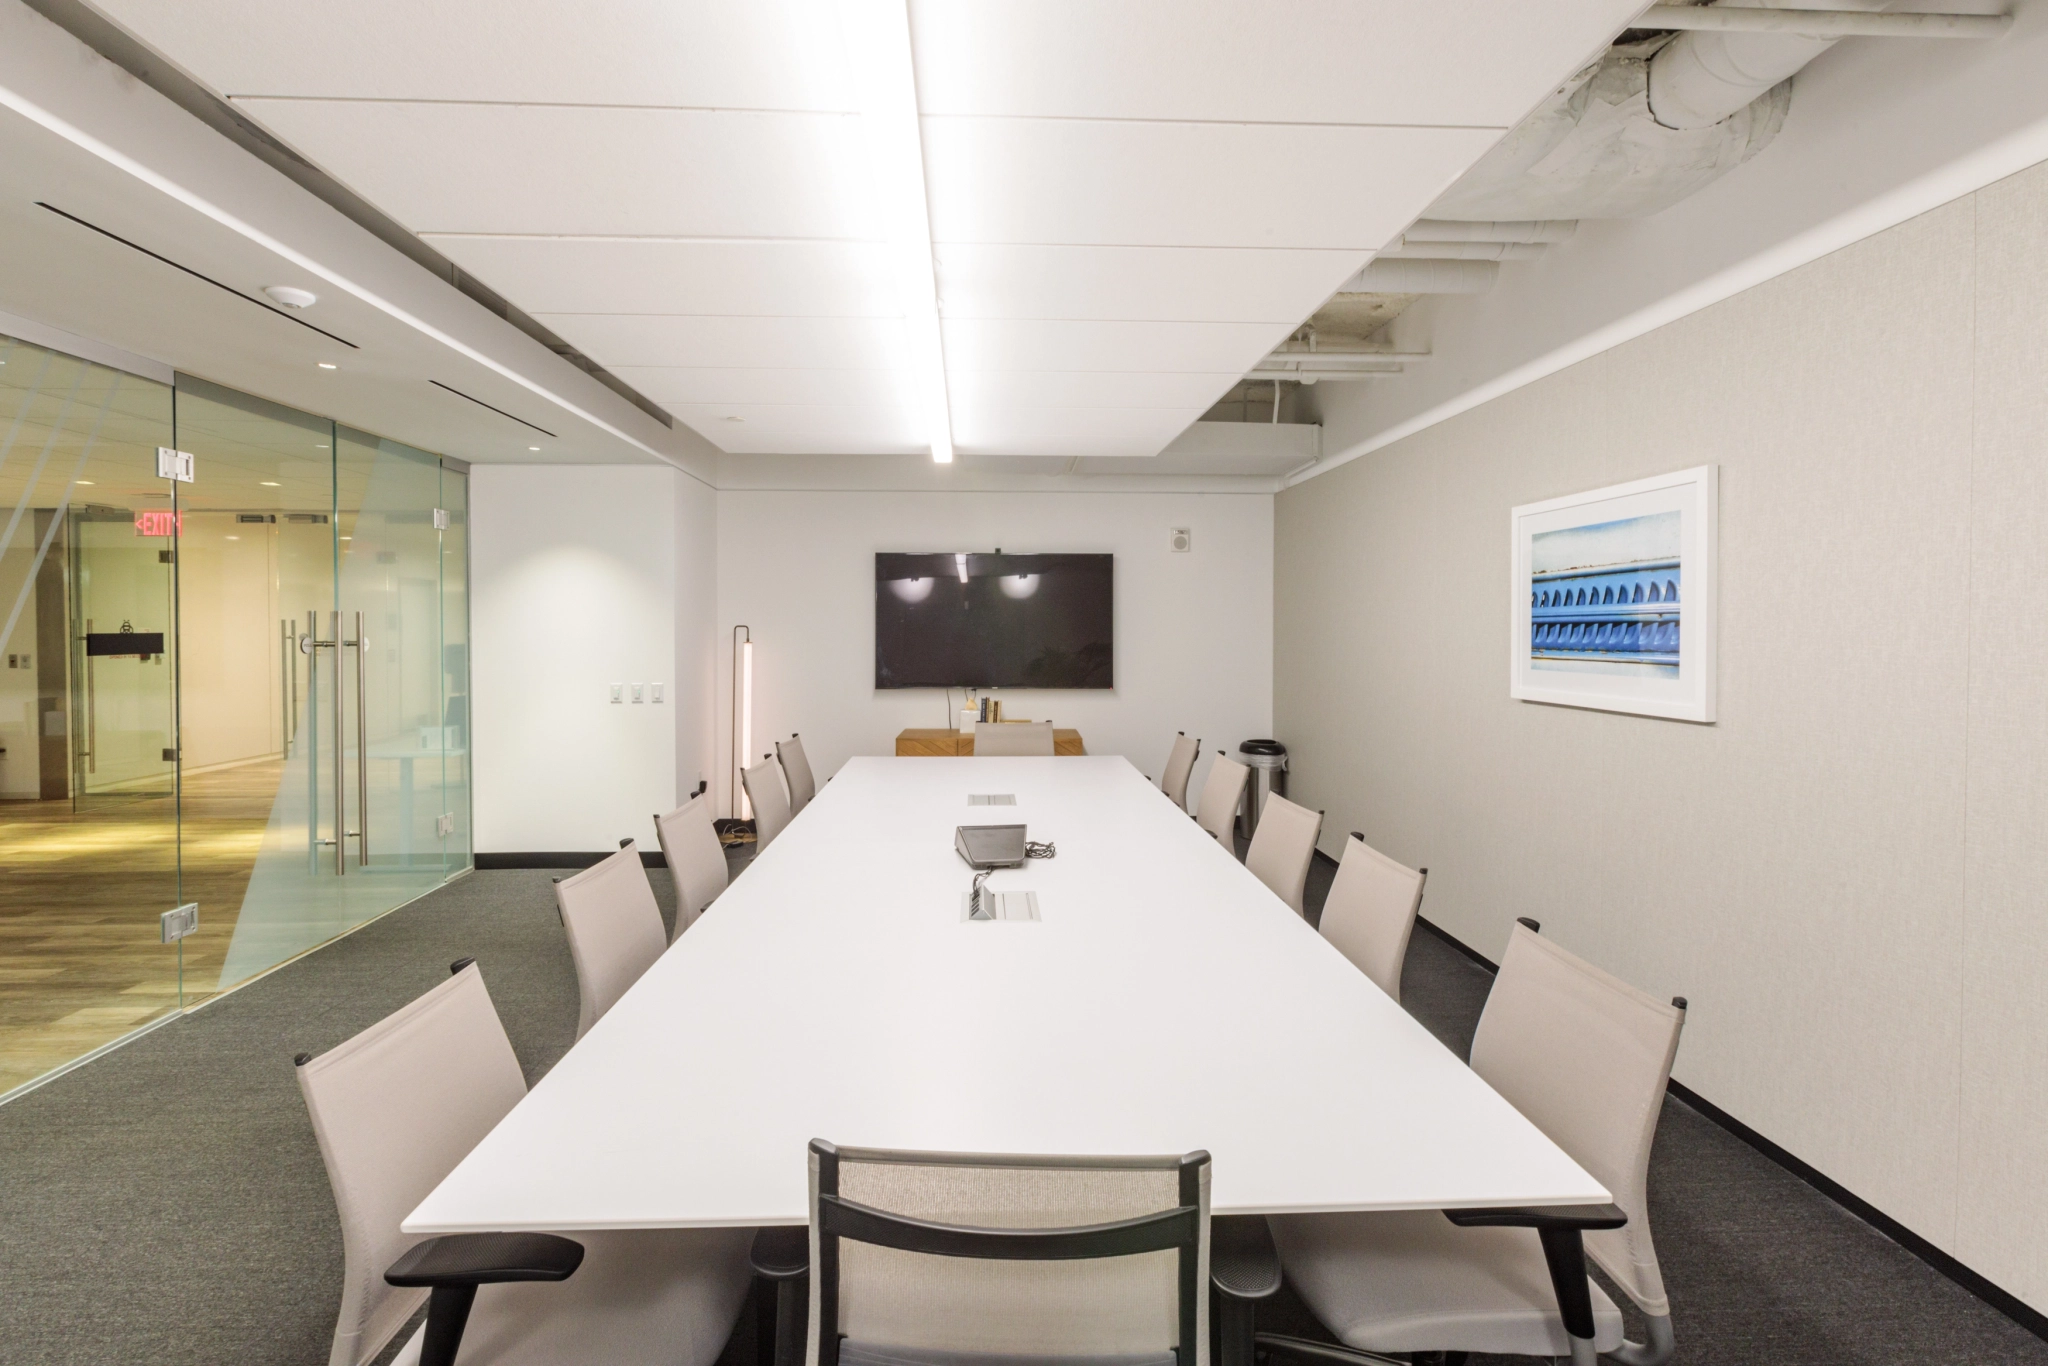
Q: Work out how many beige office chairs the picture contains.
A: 12